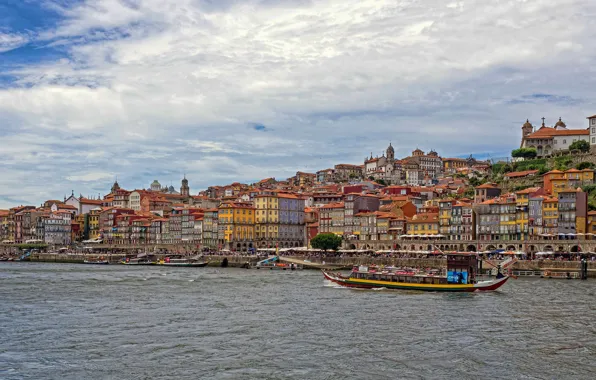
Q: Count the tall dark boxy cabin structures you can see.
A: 1